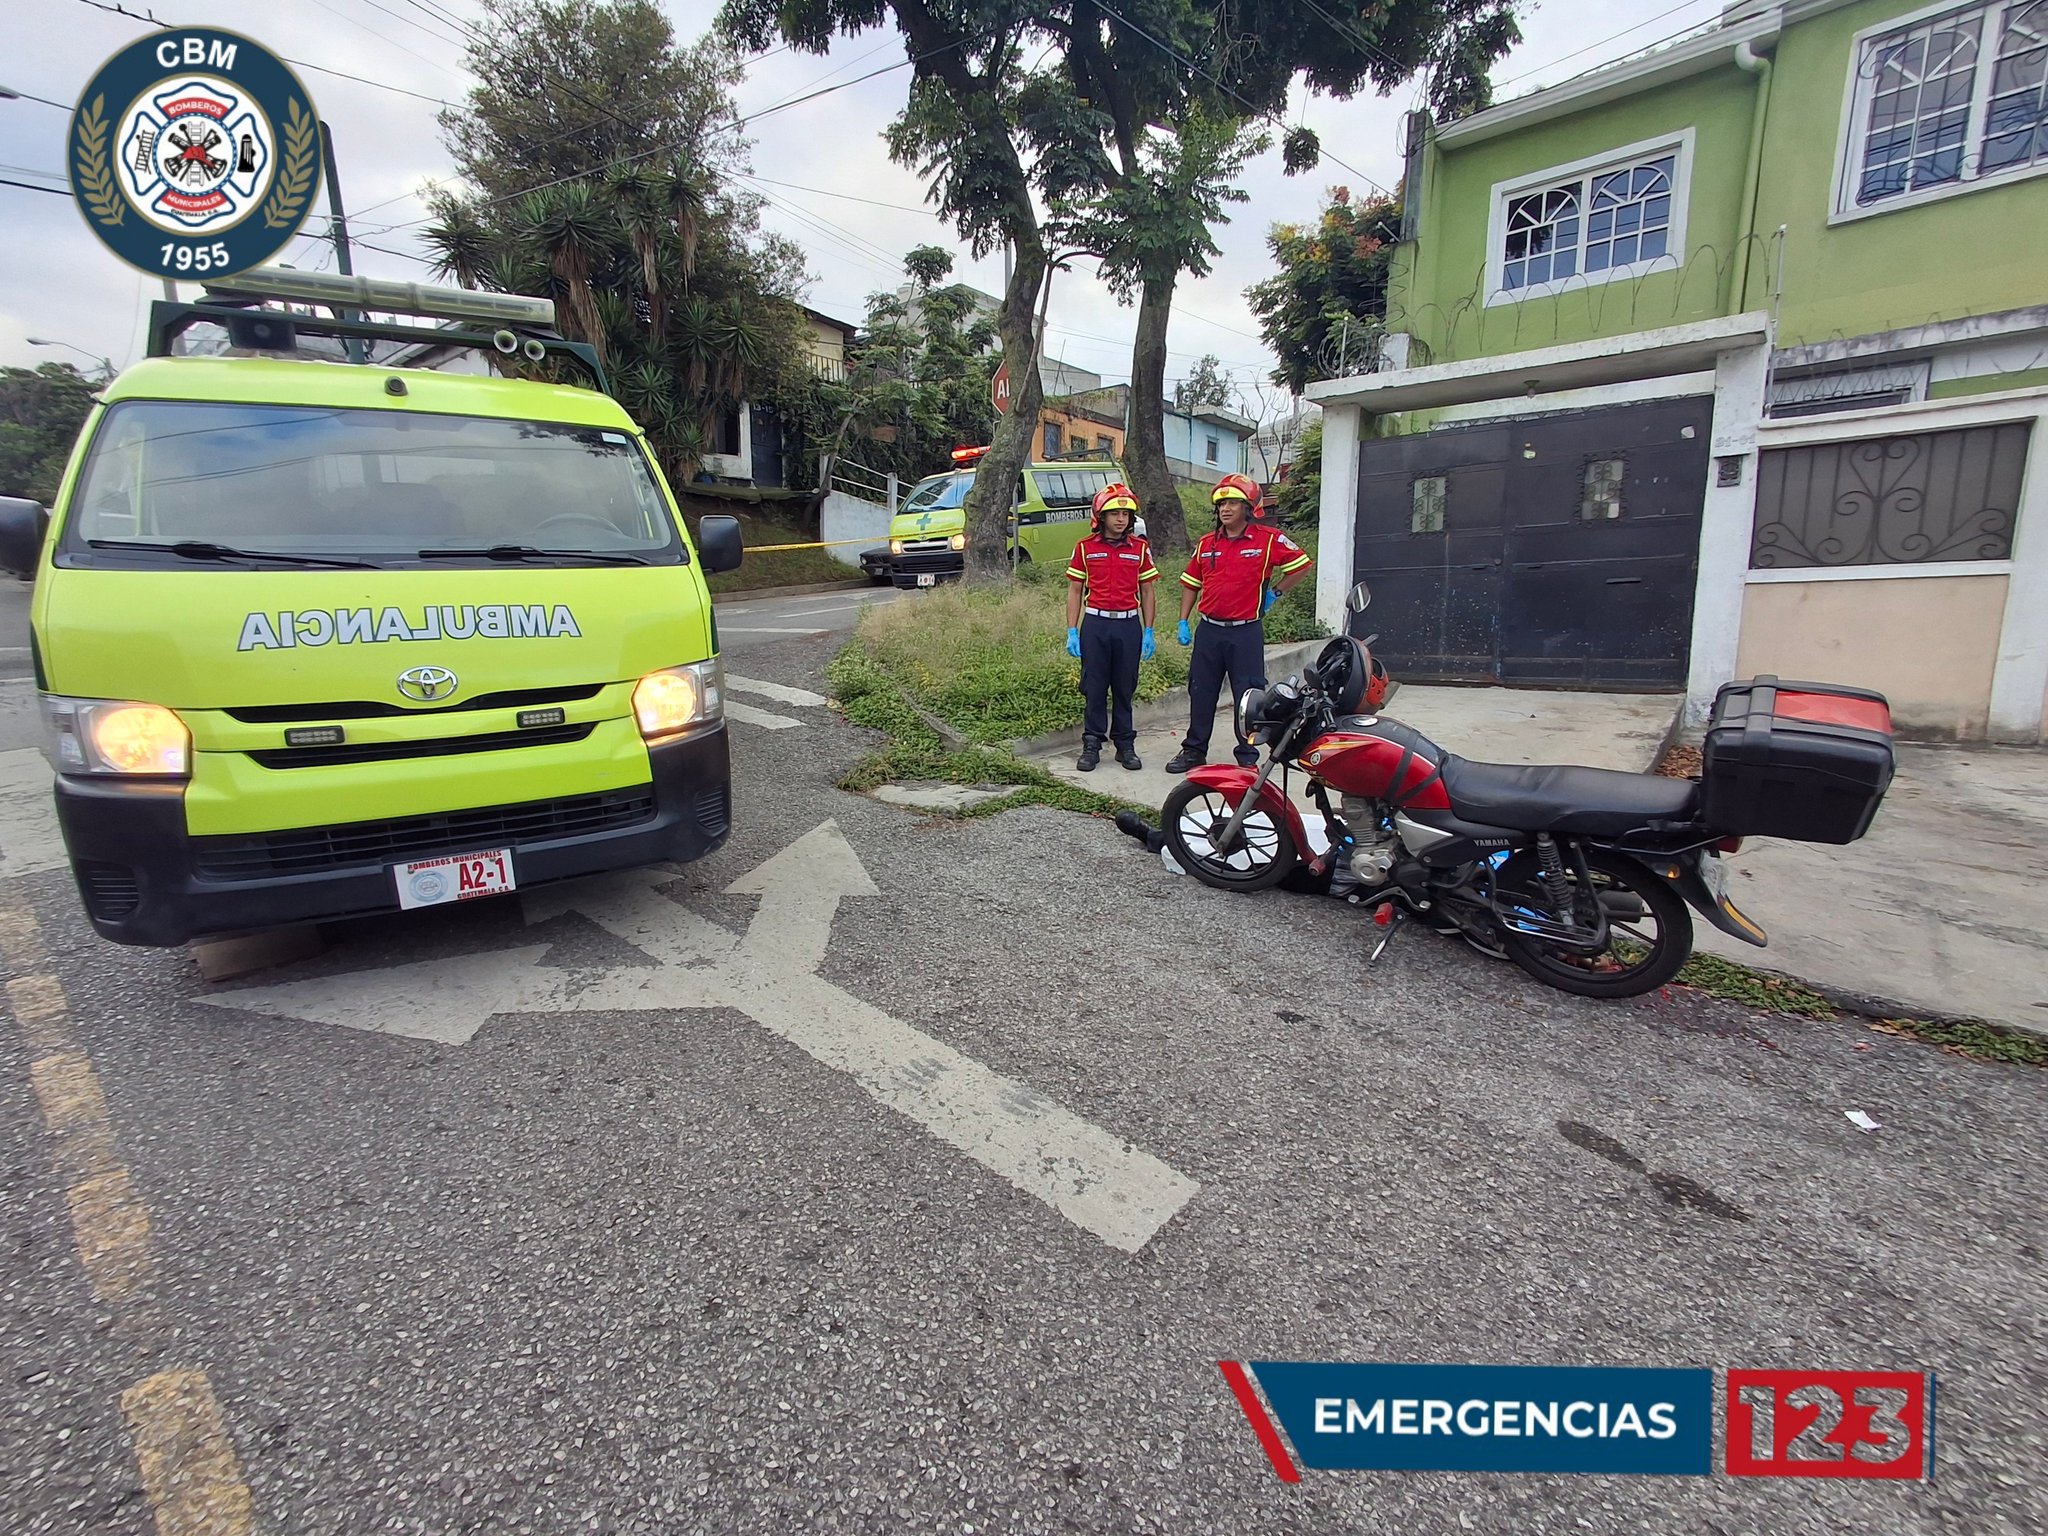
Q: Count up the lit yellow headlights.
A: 4